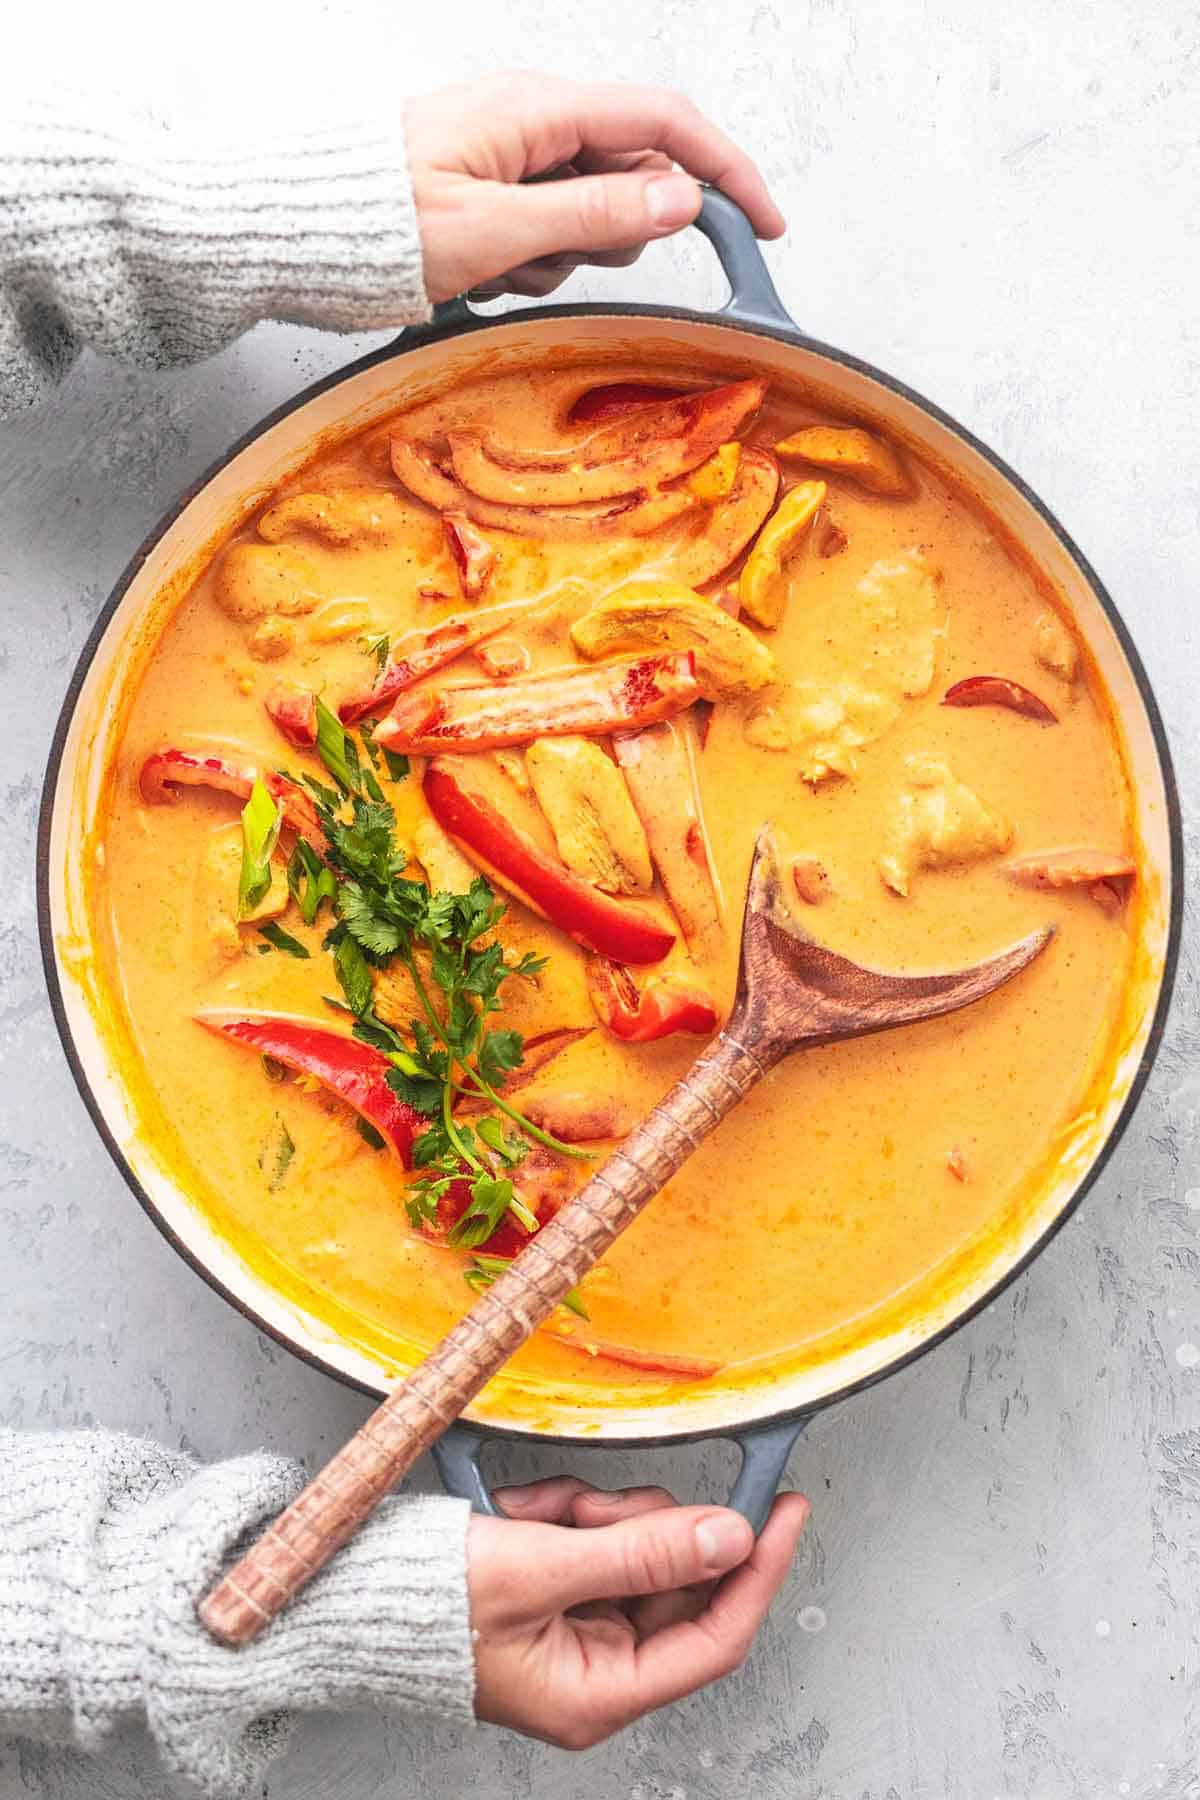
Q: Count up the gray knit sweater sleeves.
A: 2